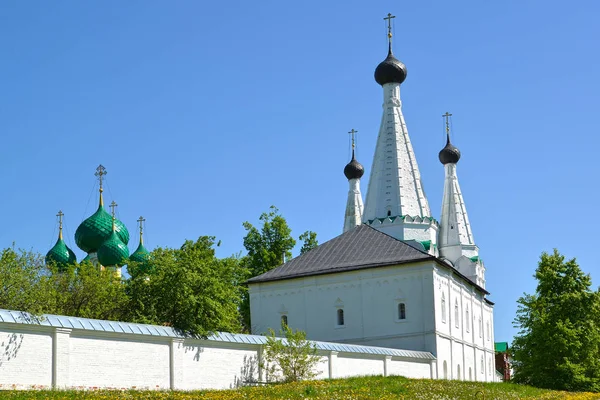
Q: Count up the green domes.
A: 4